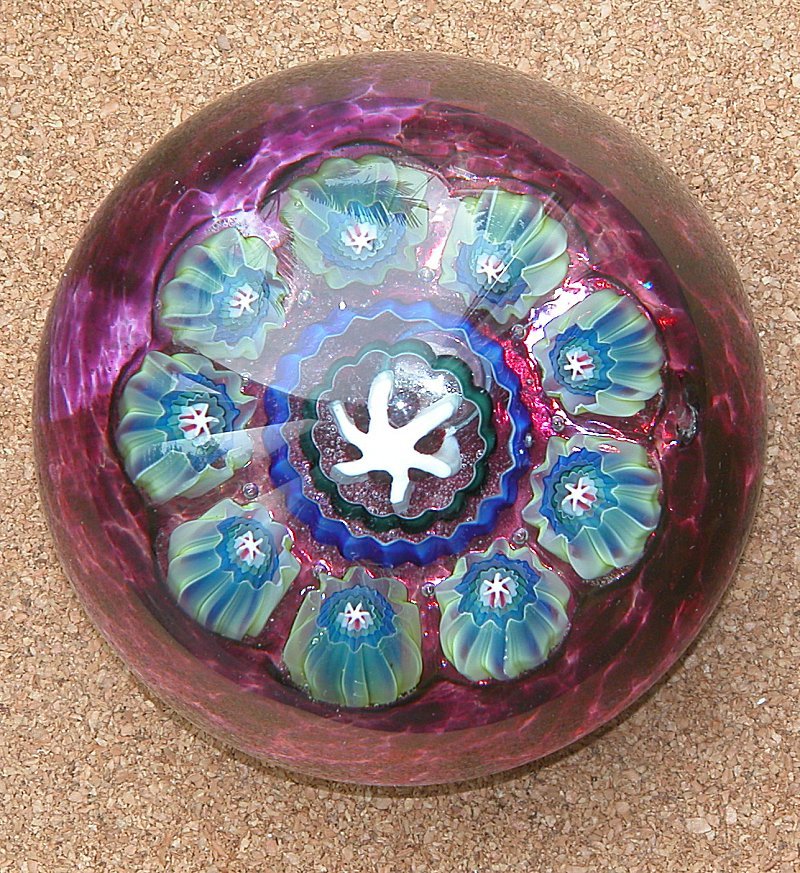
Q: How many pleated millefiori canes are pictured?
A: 9